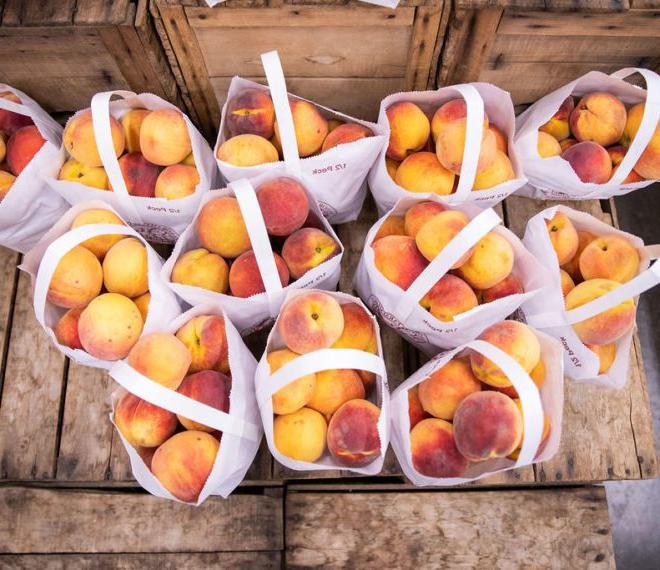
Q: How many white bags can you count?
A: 12